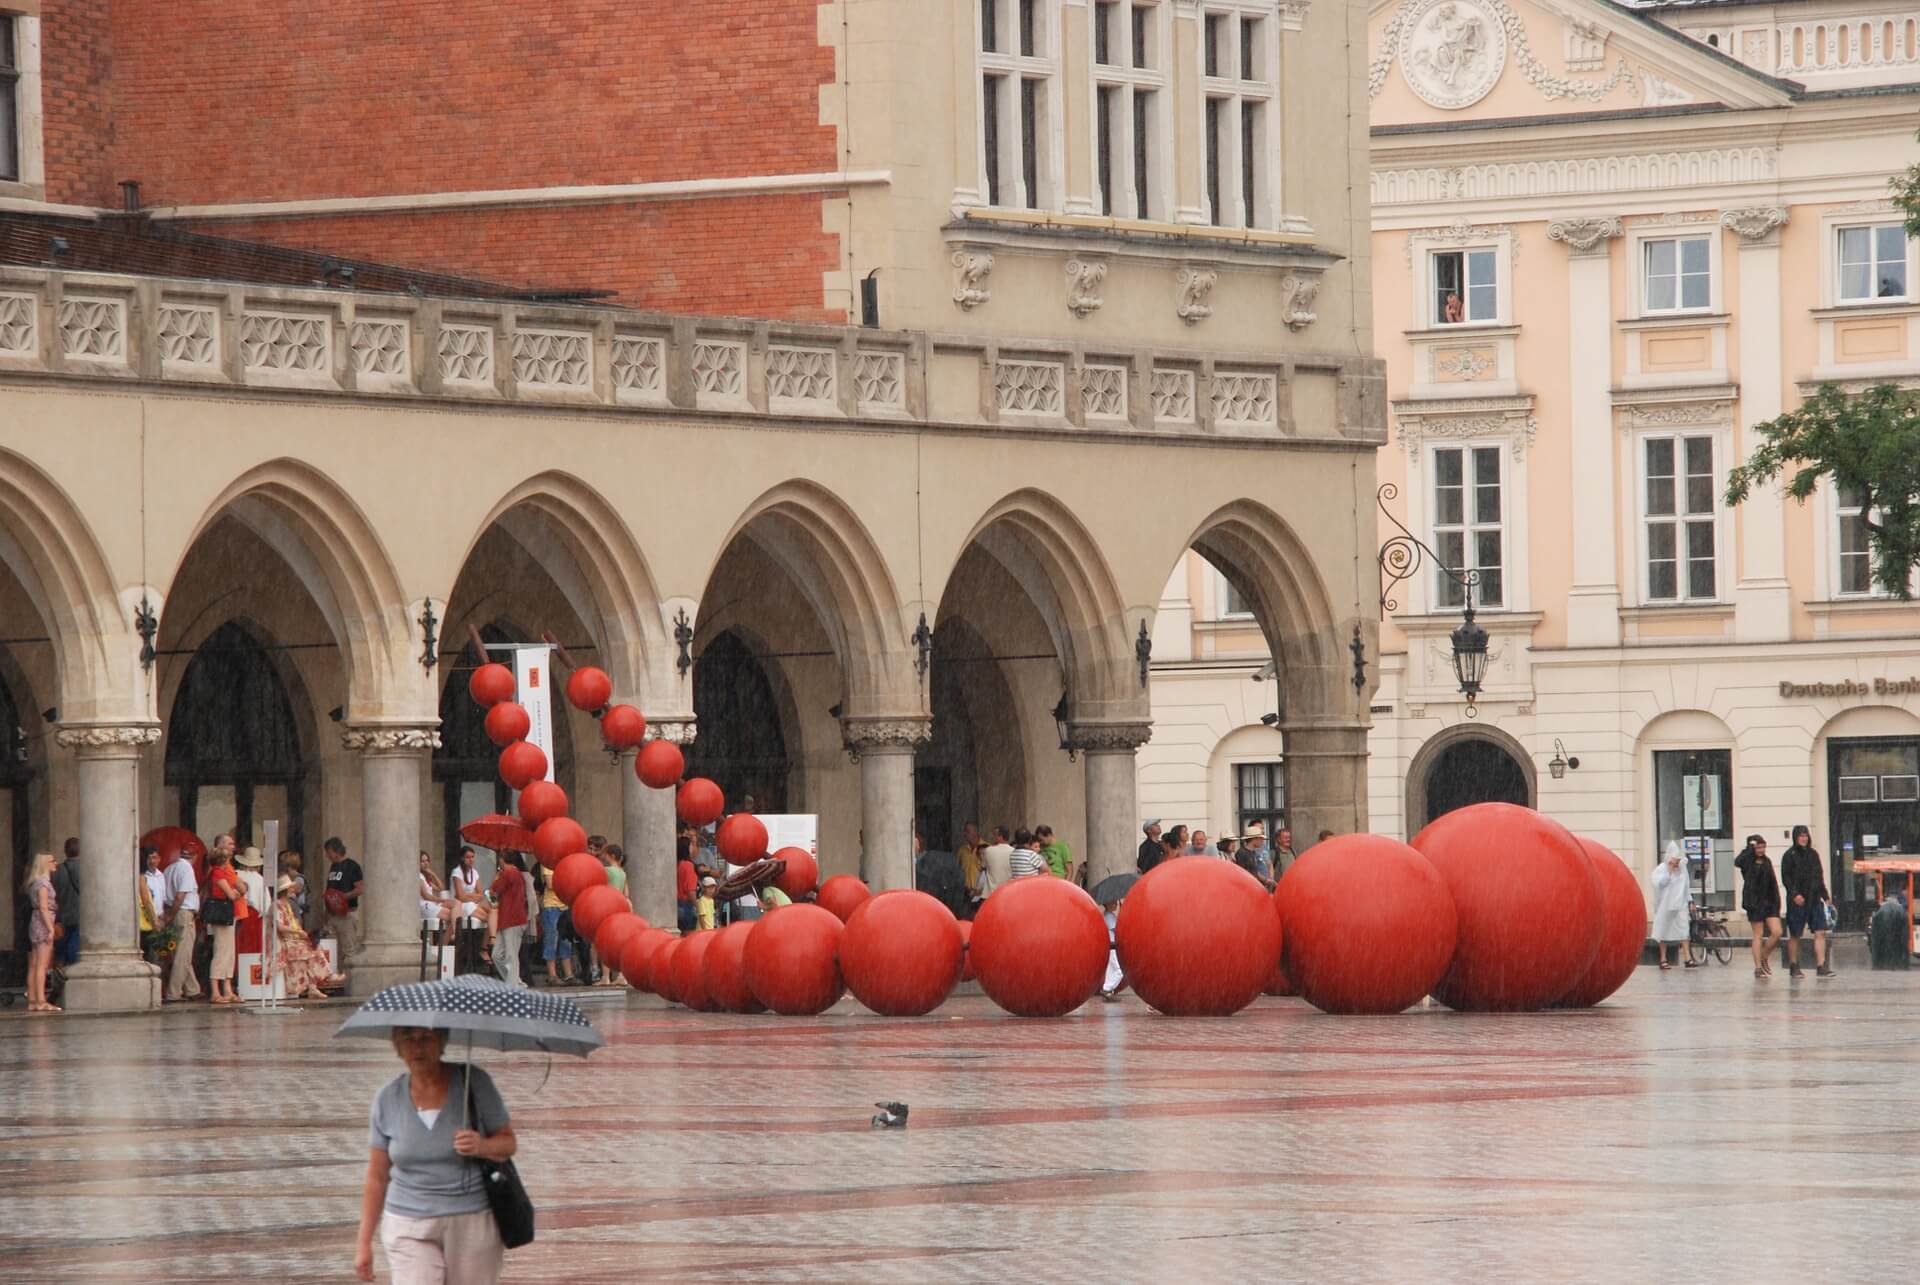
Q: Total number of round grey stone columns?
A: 5